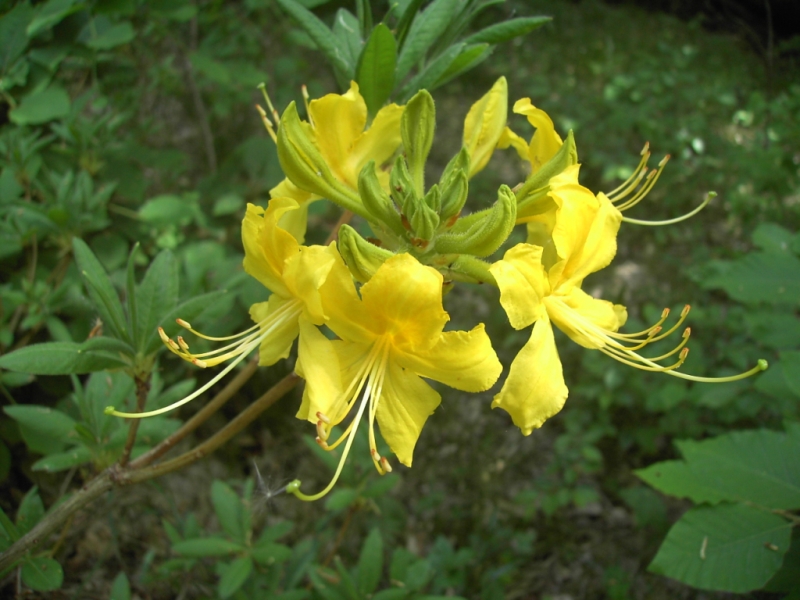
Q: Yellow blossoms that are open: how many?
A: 5